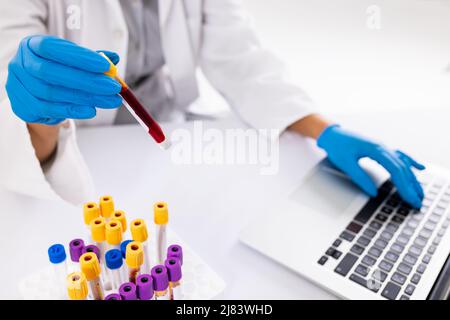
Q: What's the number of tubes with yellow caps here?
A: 11